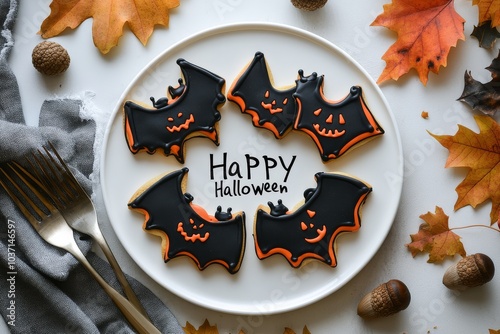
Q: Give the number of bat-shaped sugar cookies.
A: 5